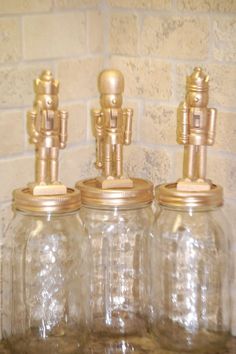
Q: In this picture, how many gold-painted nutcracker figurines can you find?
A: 3